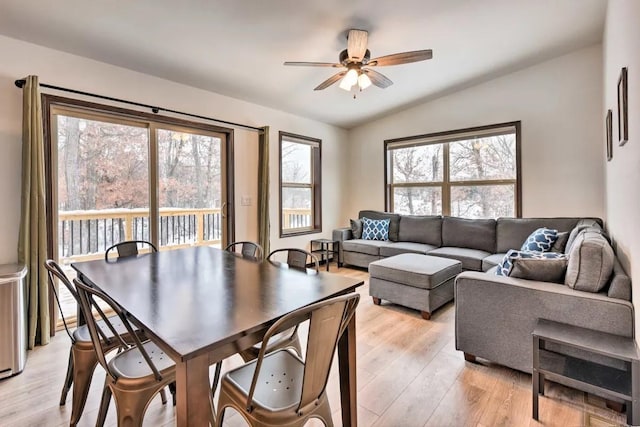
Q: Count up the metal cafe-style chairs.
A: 6